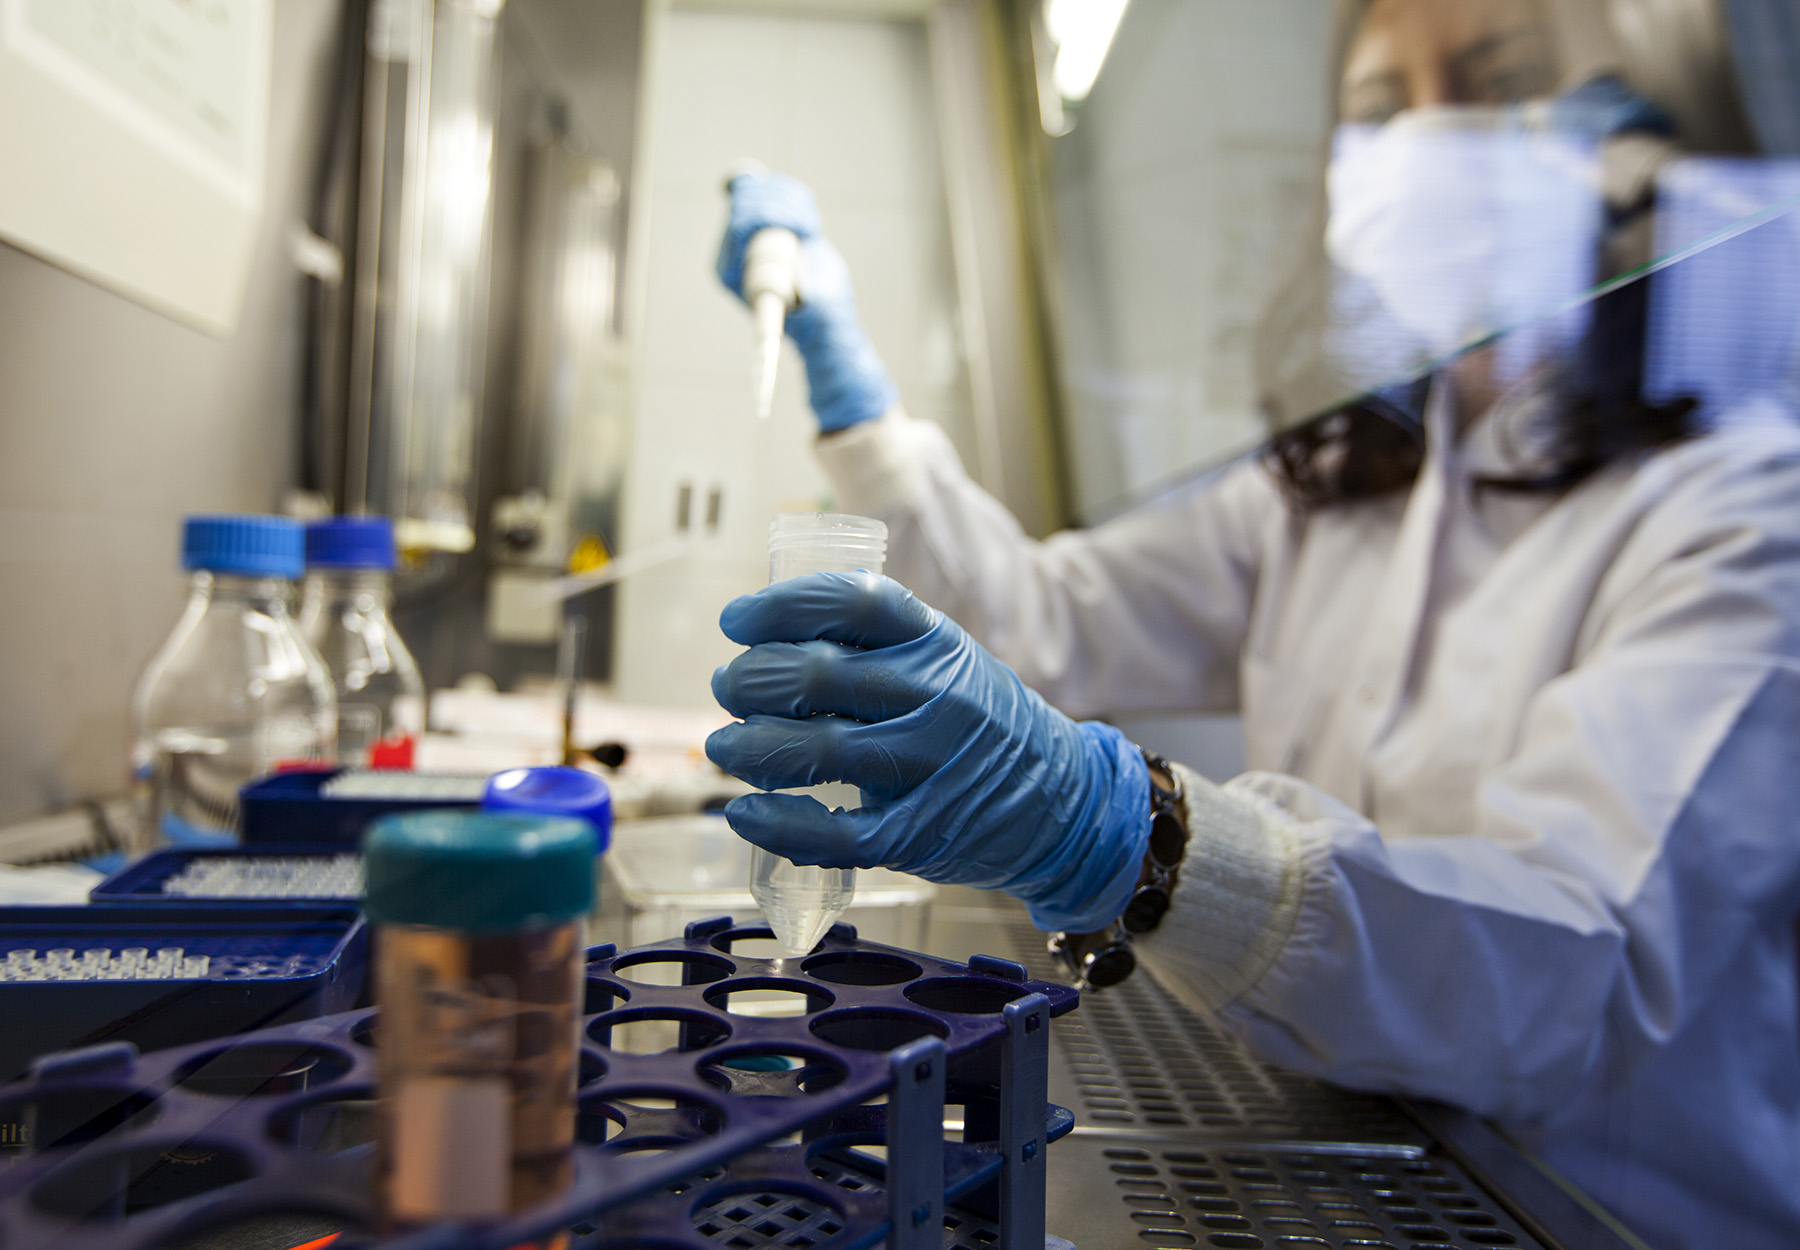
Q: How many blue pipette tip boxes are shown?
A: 3